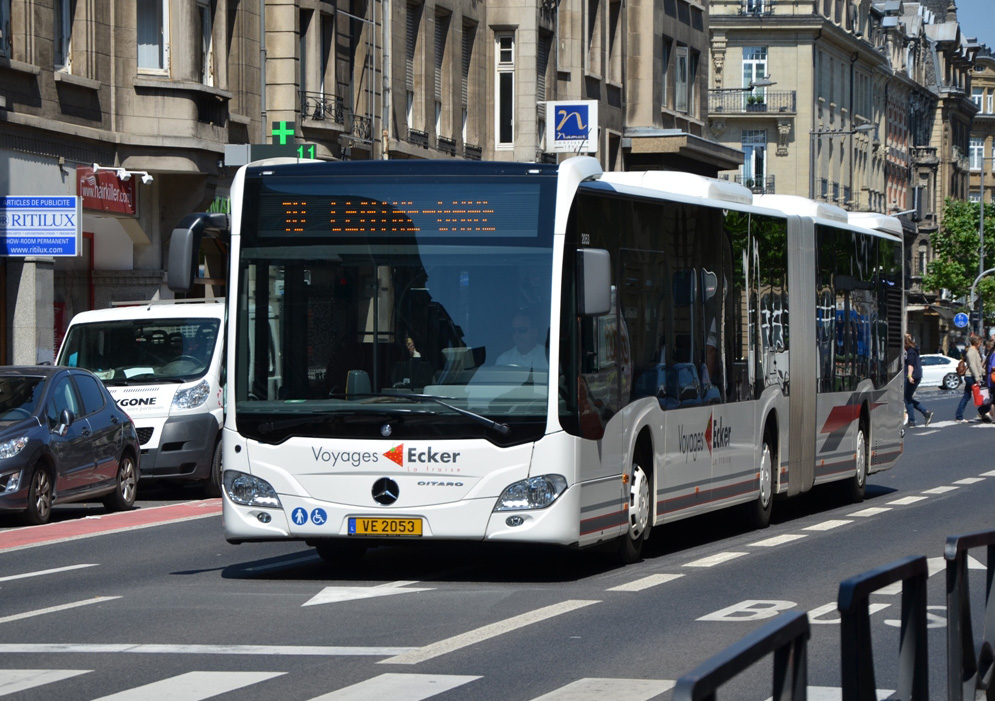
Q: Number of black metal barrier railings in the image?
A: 3